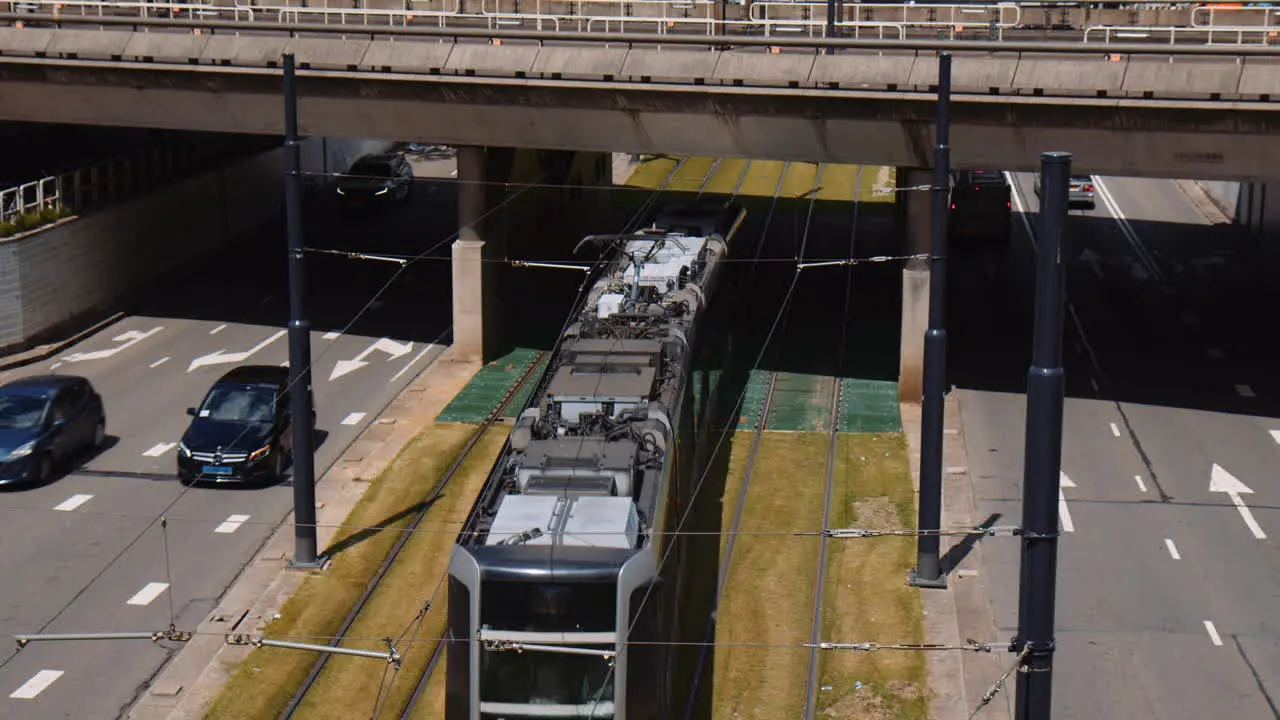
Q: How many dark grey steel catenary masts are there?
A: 3